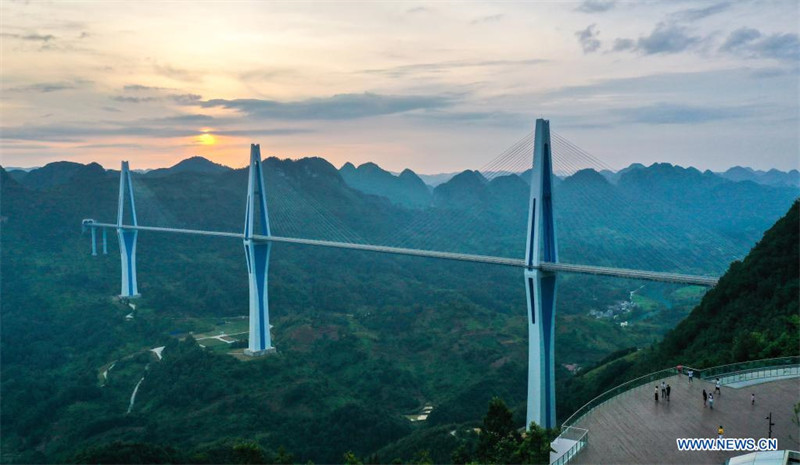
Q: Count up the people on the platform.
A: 10